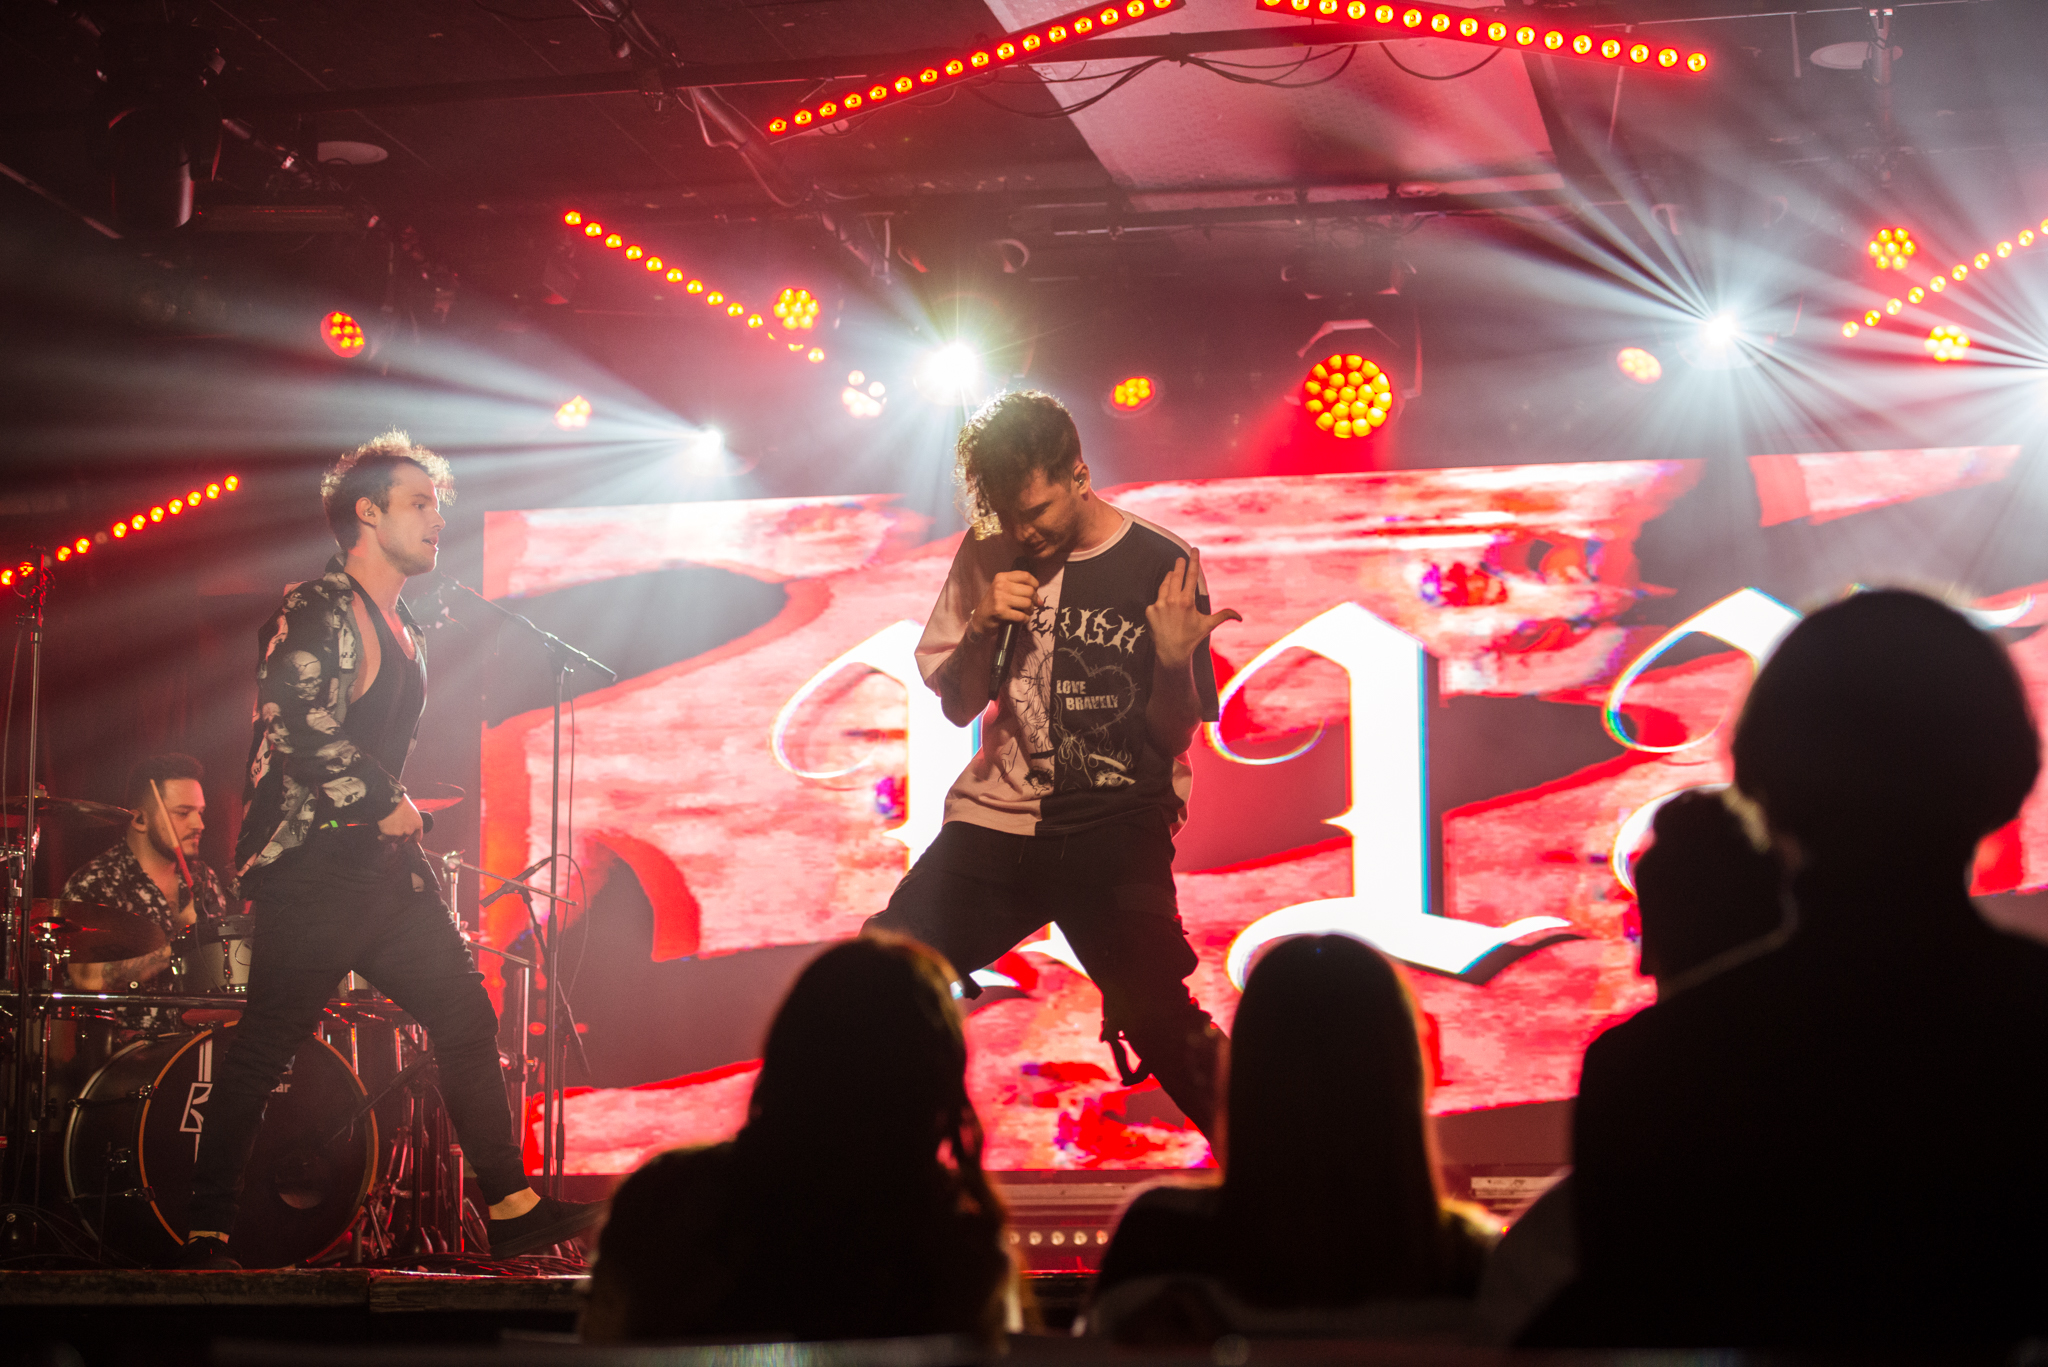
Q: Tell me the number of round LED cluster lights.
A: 9